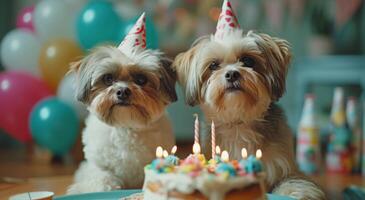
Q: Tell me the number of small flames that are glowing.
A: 8